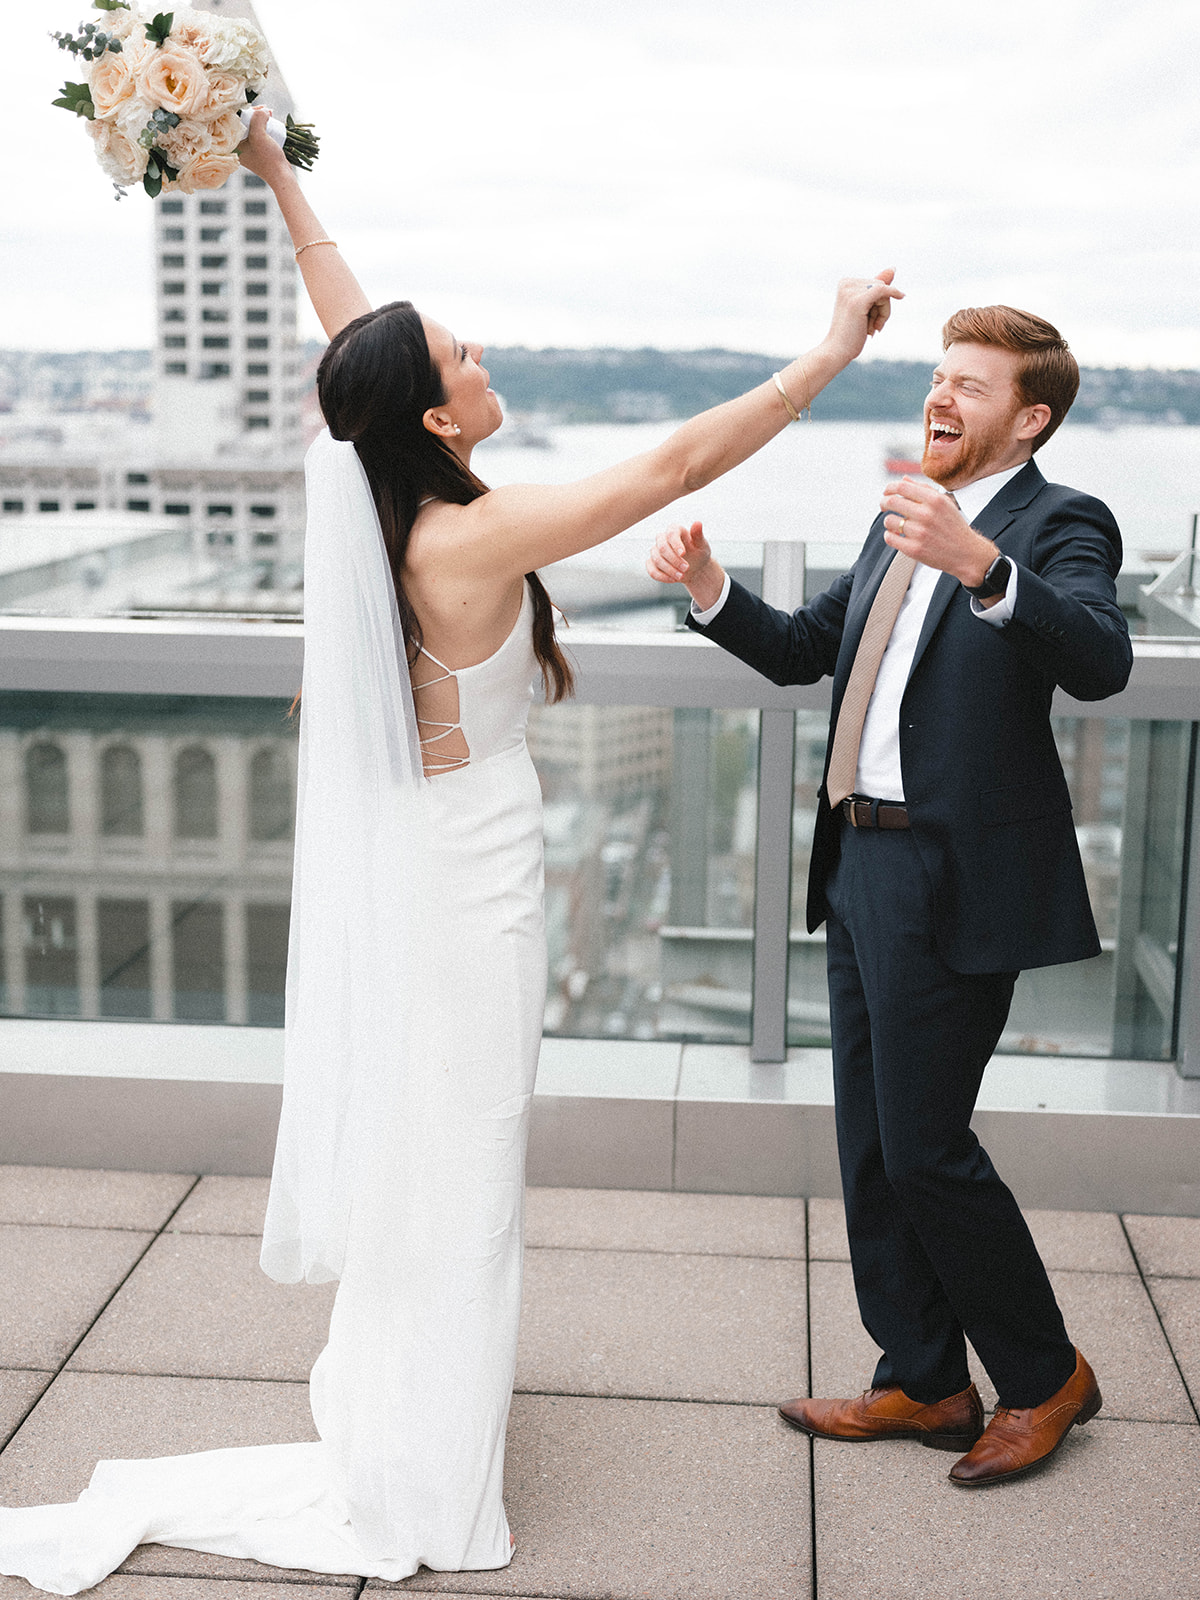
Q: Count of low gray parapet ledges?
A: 1